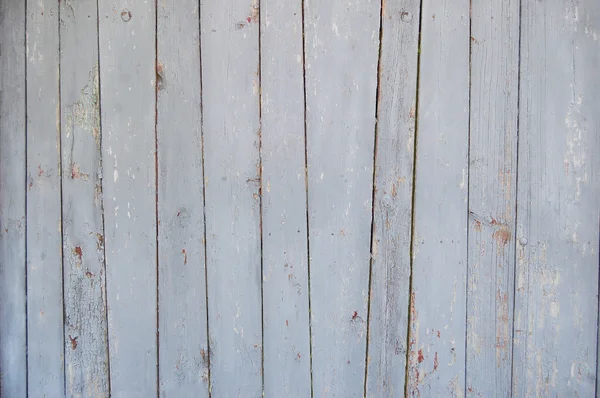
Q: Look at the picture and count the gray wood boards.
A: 12